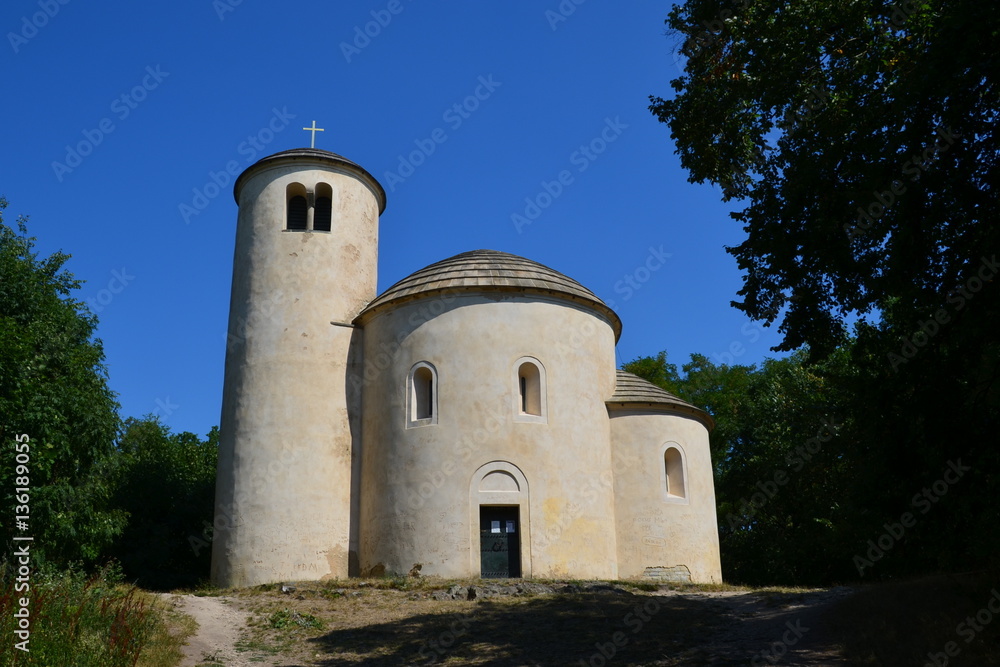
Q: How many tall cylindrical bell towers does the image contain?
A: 1